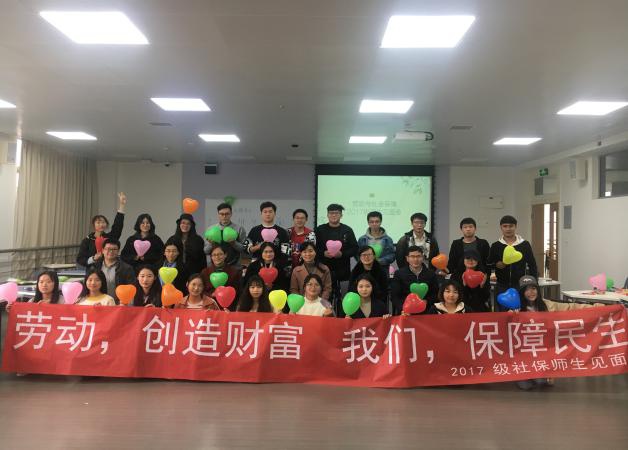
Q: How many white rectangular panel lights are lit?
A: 10